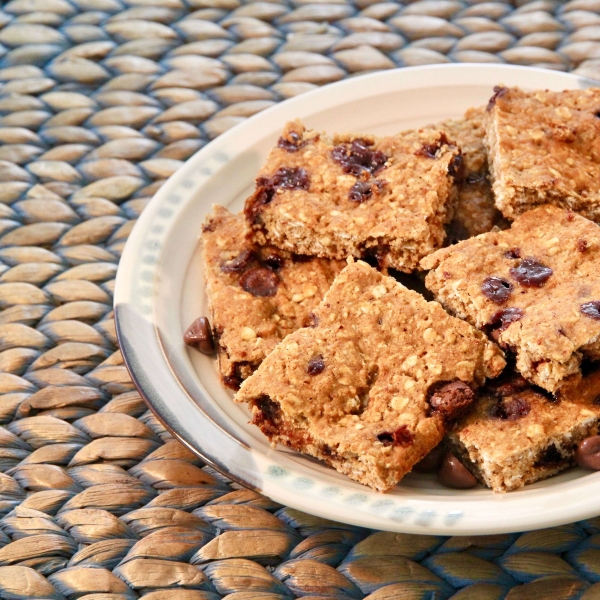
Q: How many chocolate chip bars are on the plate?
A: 7